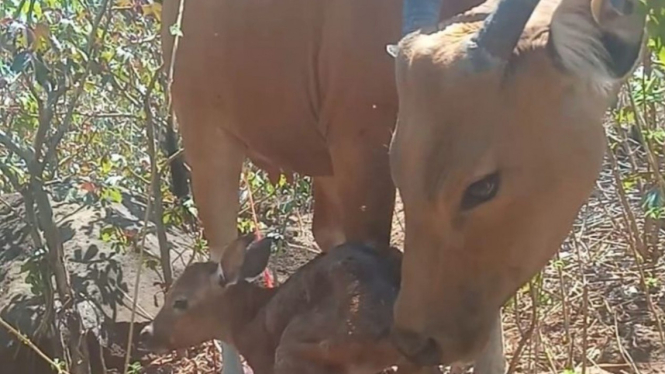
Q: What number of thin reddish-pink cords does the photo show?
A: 1